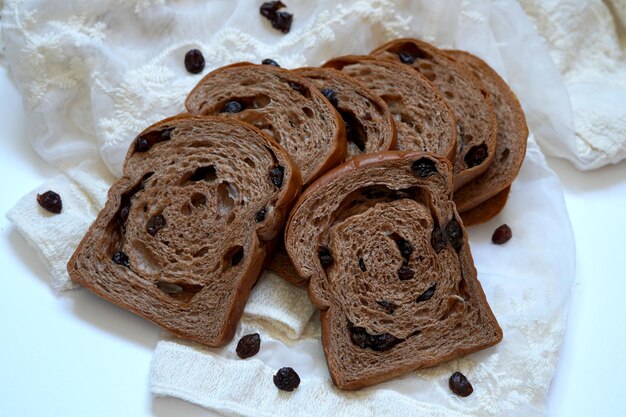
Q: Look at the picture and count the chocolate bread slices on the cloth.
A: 7